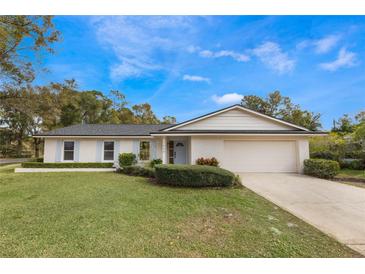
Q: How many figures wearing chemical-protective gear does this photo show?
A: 0